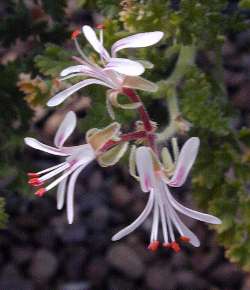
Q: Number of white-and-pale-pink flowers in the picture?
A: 3